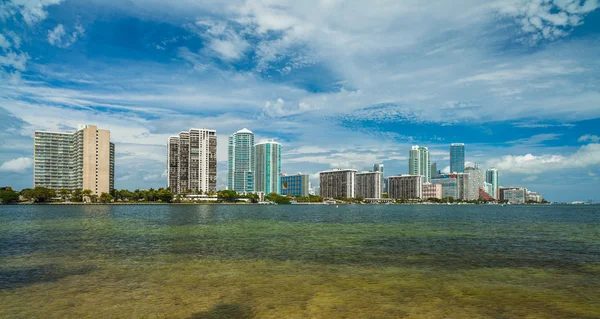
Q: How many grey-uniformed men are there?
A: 0